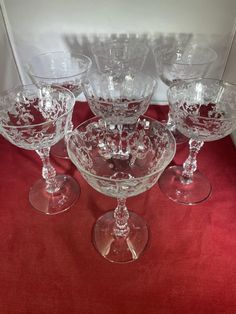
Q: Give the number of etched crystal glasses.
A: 7